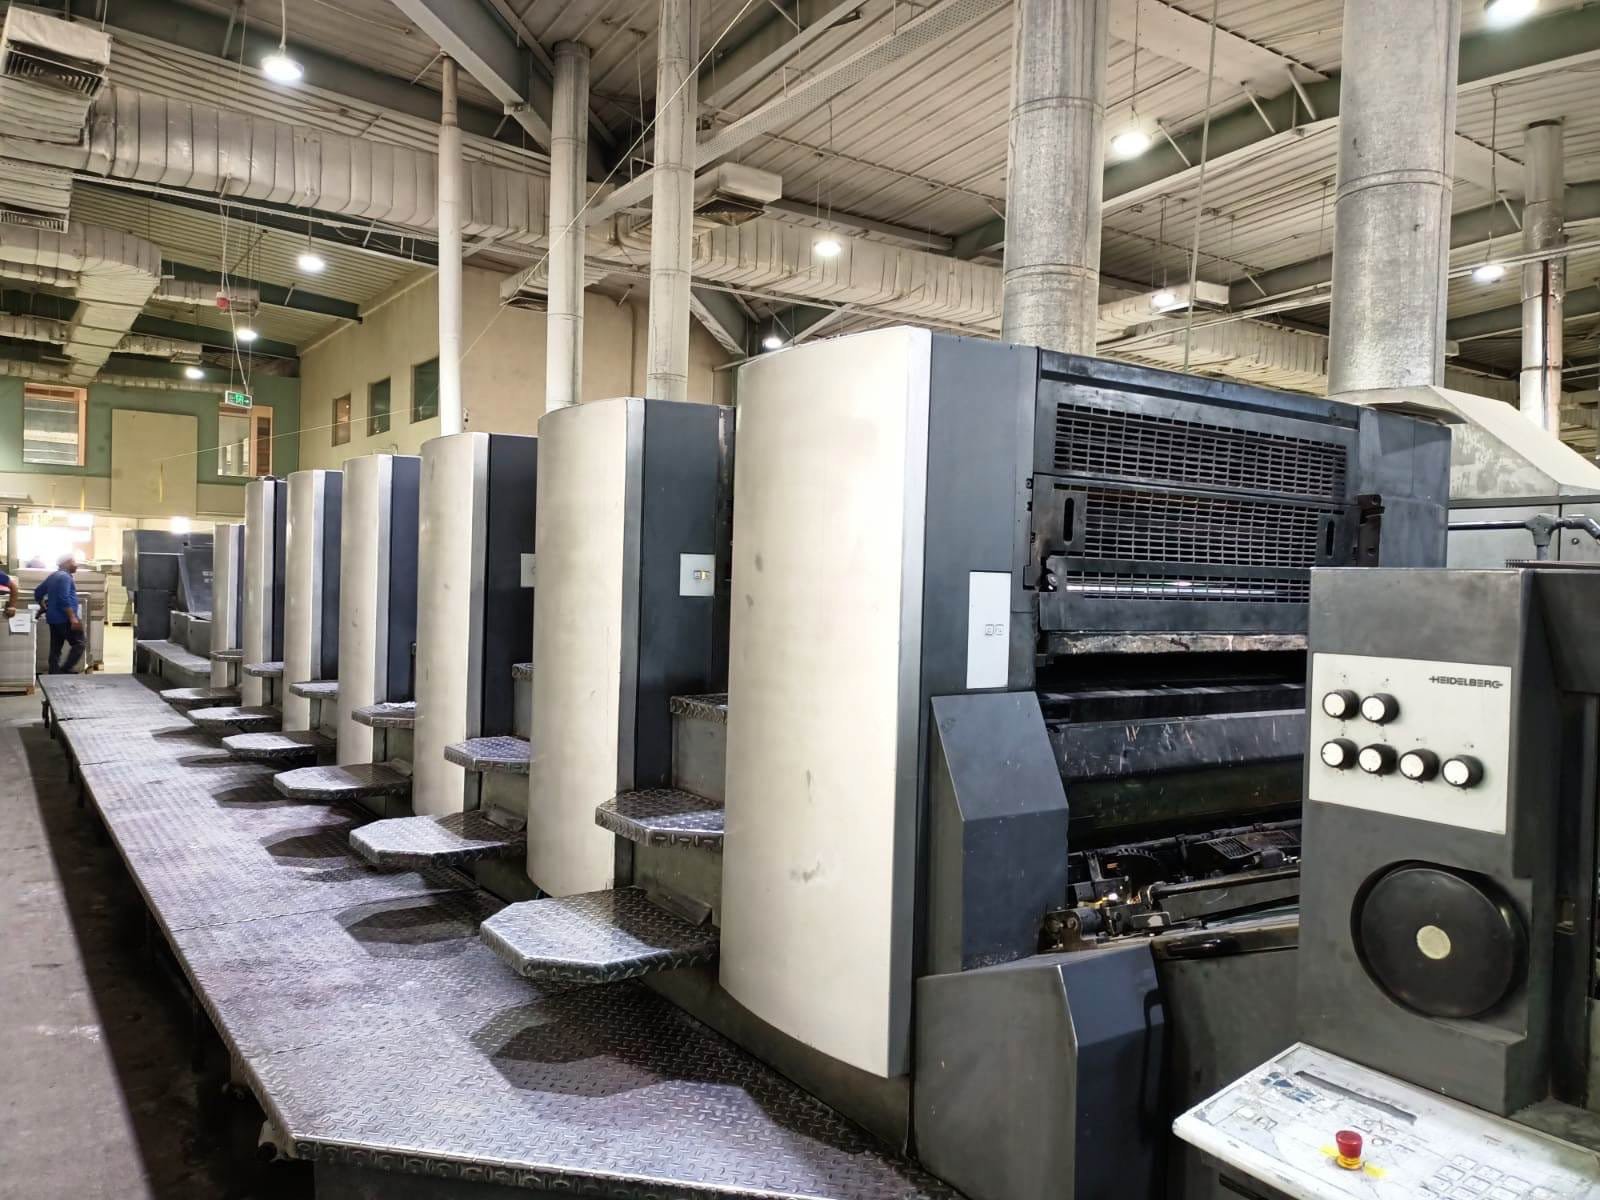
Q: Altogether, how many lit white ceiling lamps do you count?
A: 10